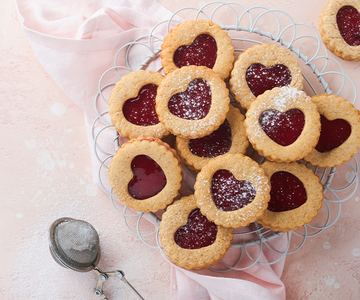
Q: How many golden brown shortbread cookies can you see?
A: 12